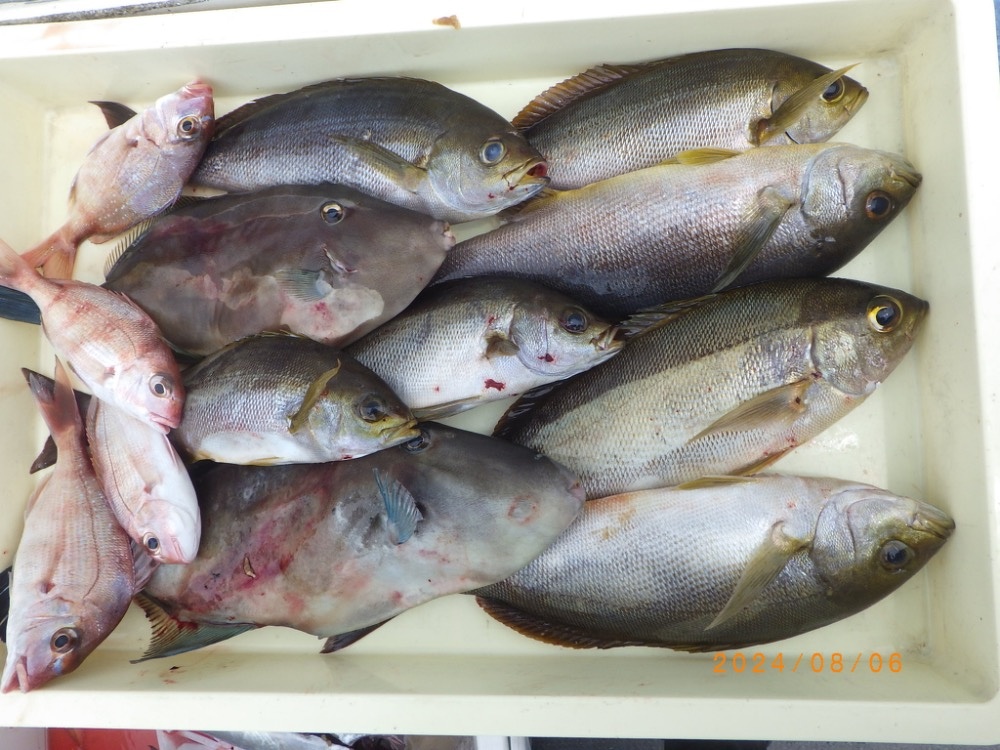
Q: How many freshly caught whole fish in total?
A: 13